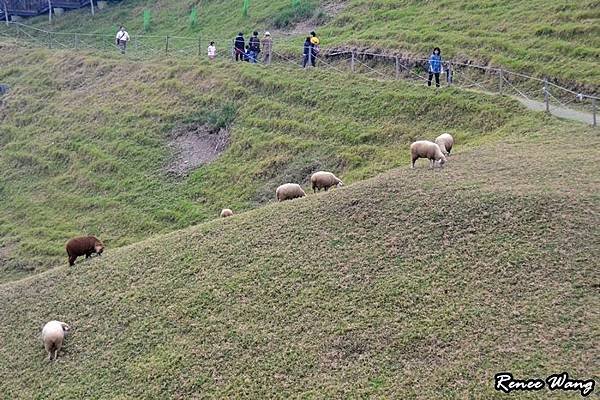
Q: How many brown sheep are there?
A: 1